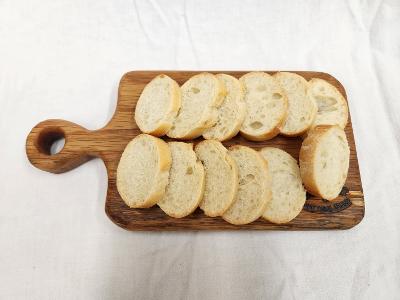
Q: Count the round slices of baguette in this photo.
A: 12